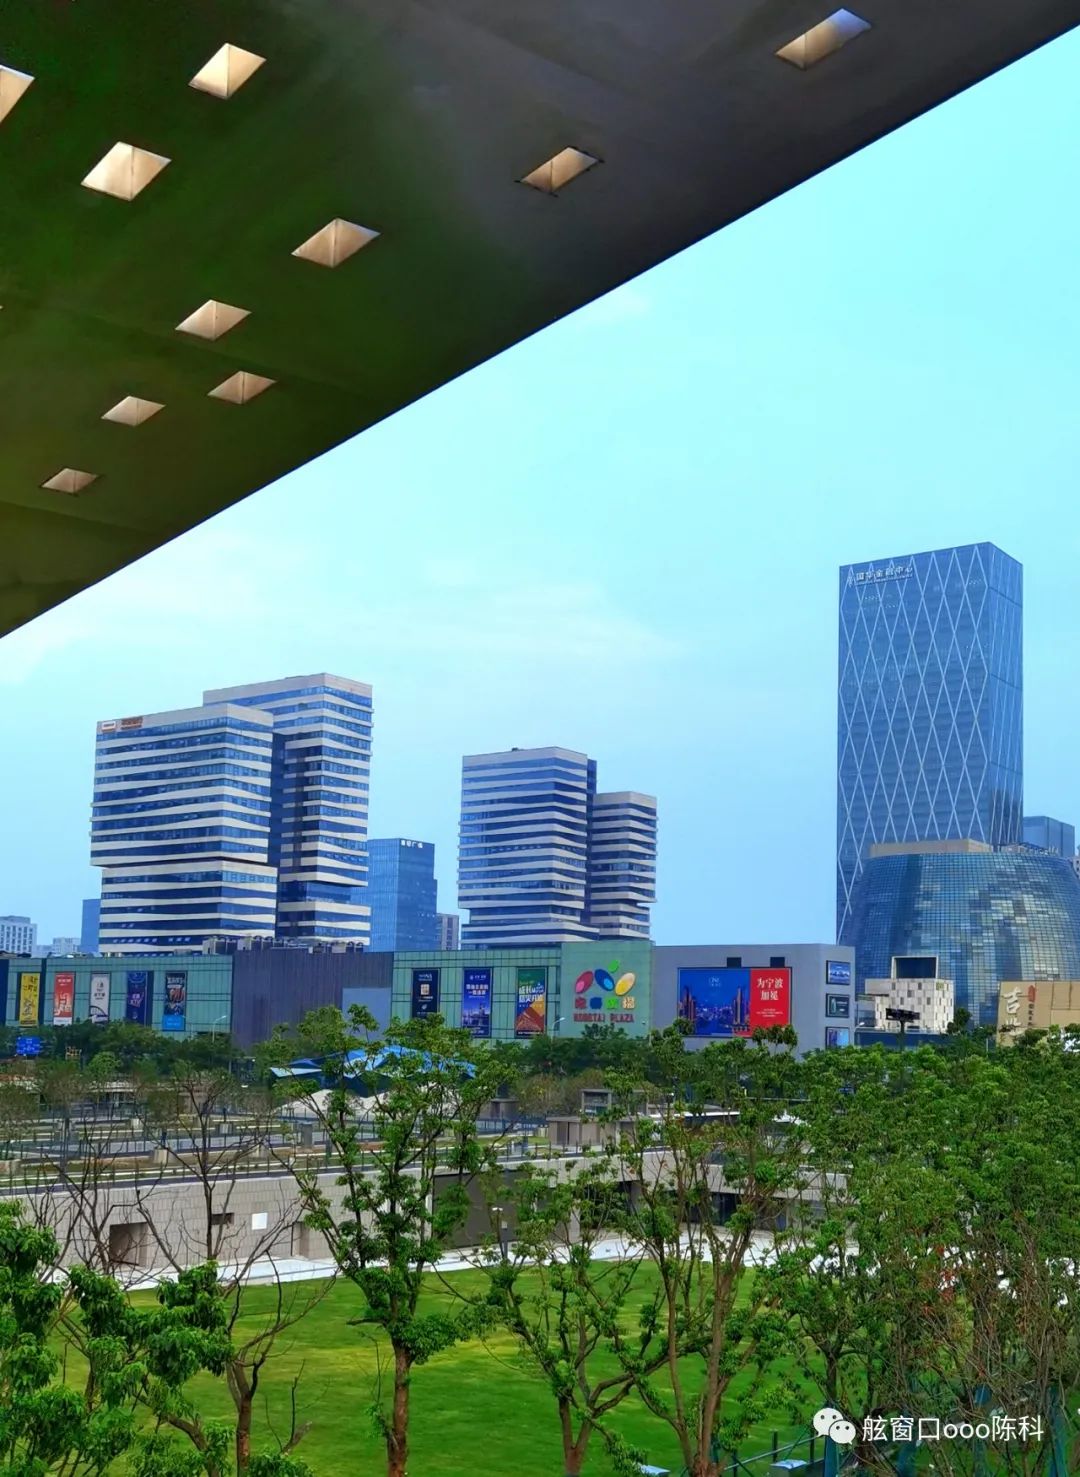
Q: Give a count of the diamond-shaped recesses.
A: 10